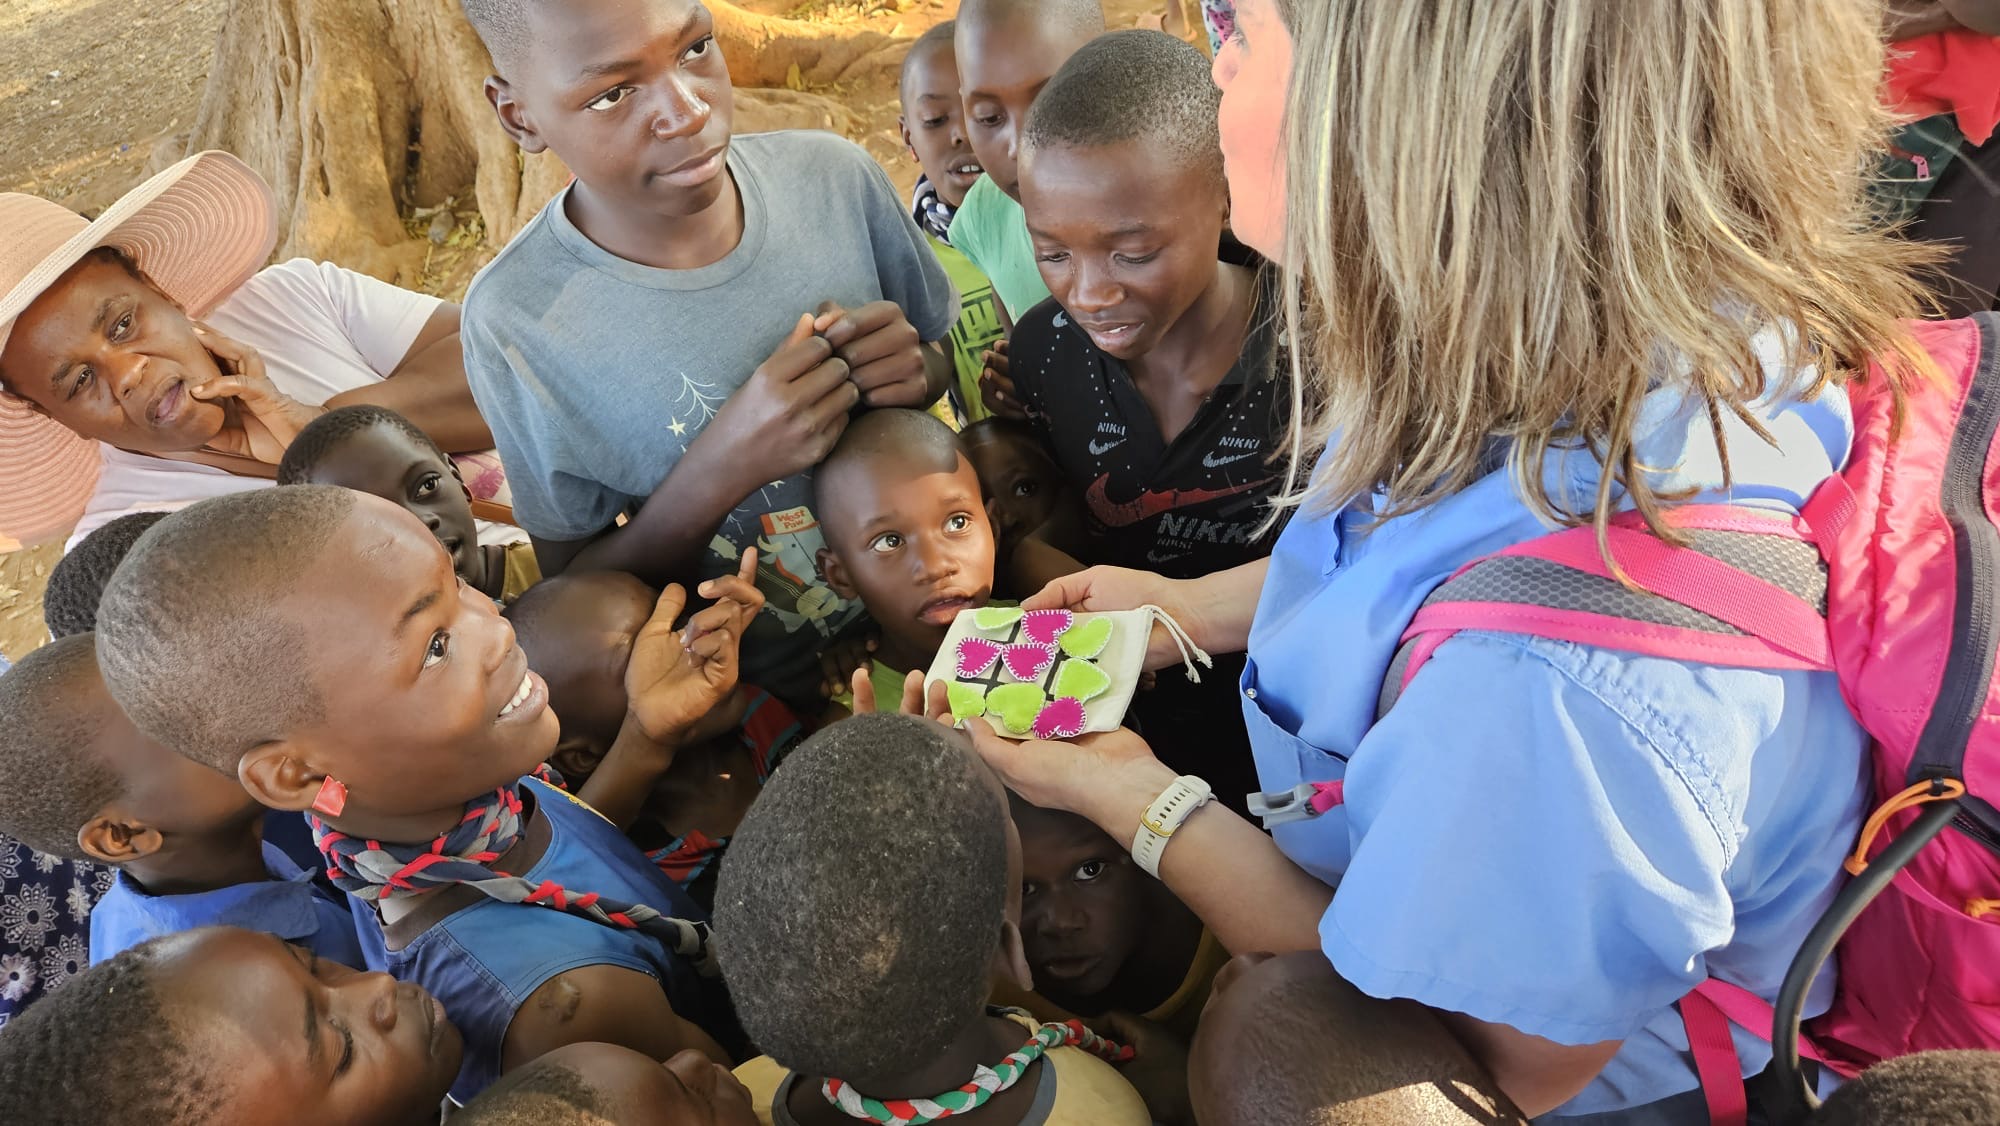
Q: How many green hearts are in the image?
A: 5